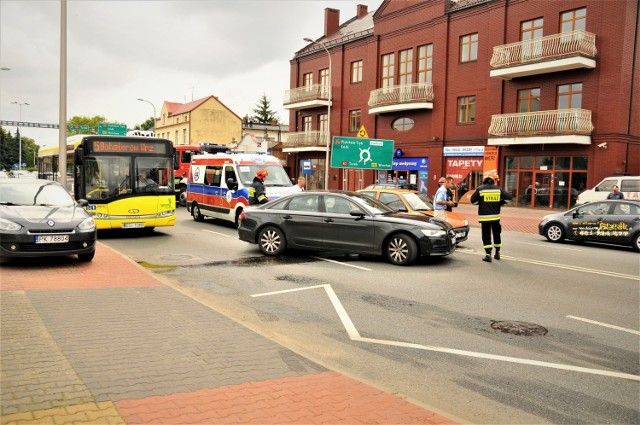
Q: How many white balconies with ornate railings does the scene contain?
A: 5